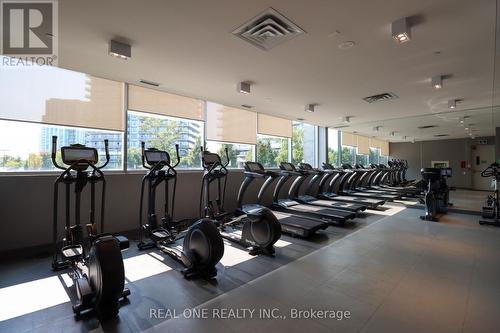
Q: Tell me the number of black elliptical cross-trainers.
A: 3